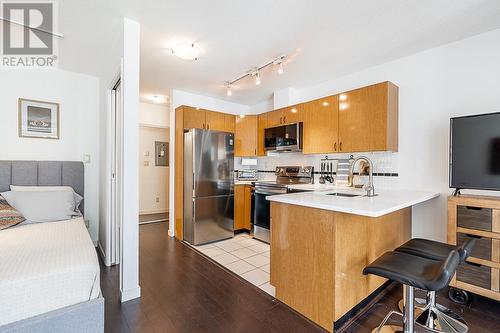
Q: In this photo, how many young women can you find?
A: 0